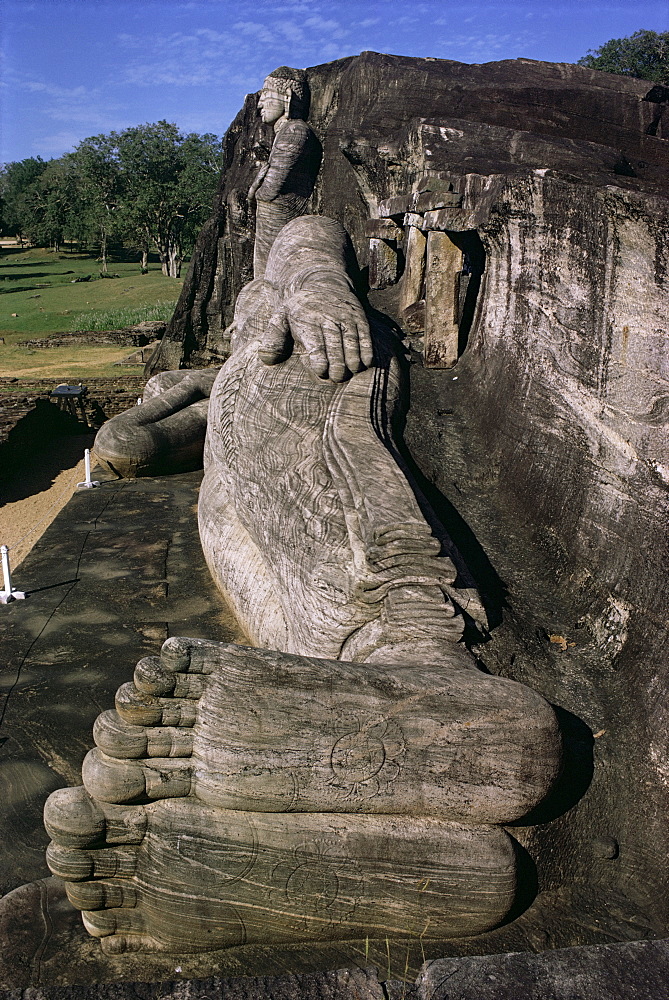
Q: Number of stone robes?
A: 2